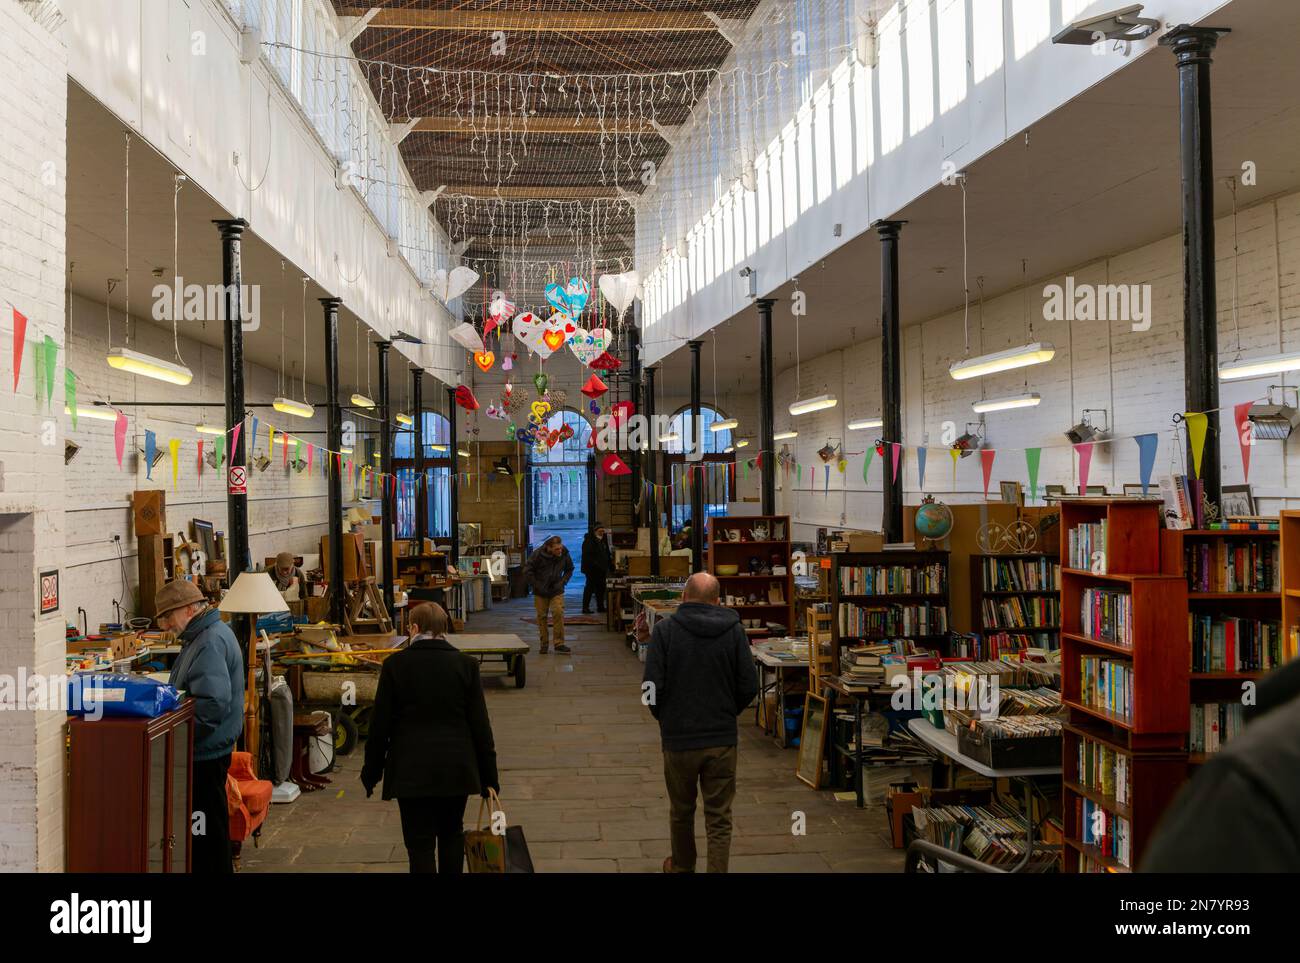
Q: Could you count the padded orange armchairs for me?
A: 1